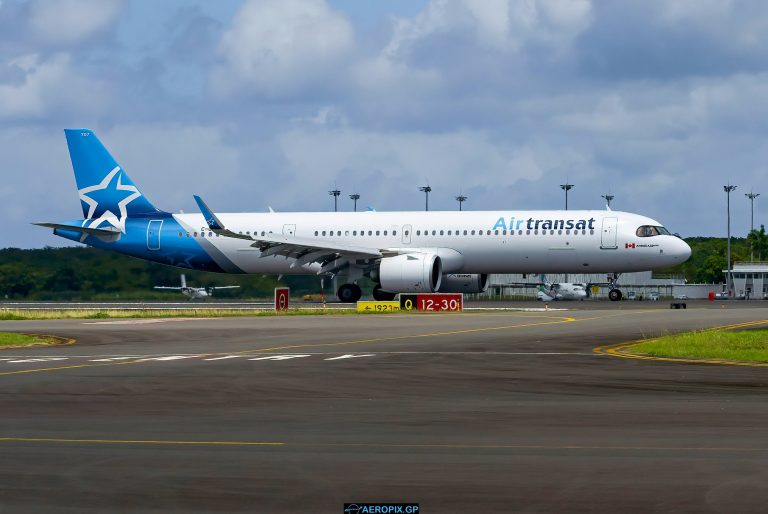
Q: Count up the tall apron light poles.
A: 8